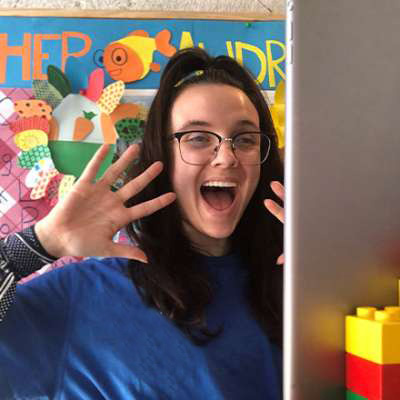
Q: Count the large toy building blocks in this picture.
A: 3